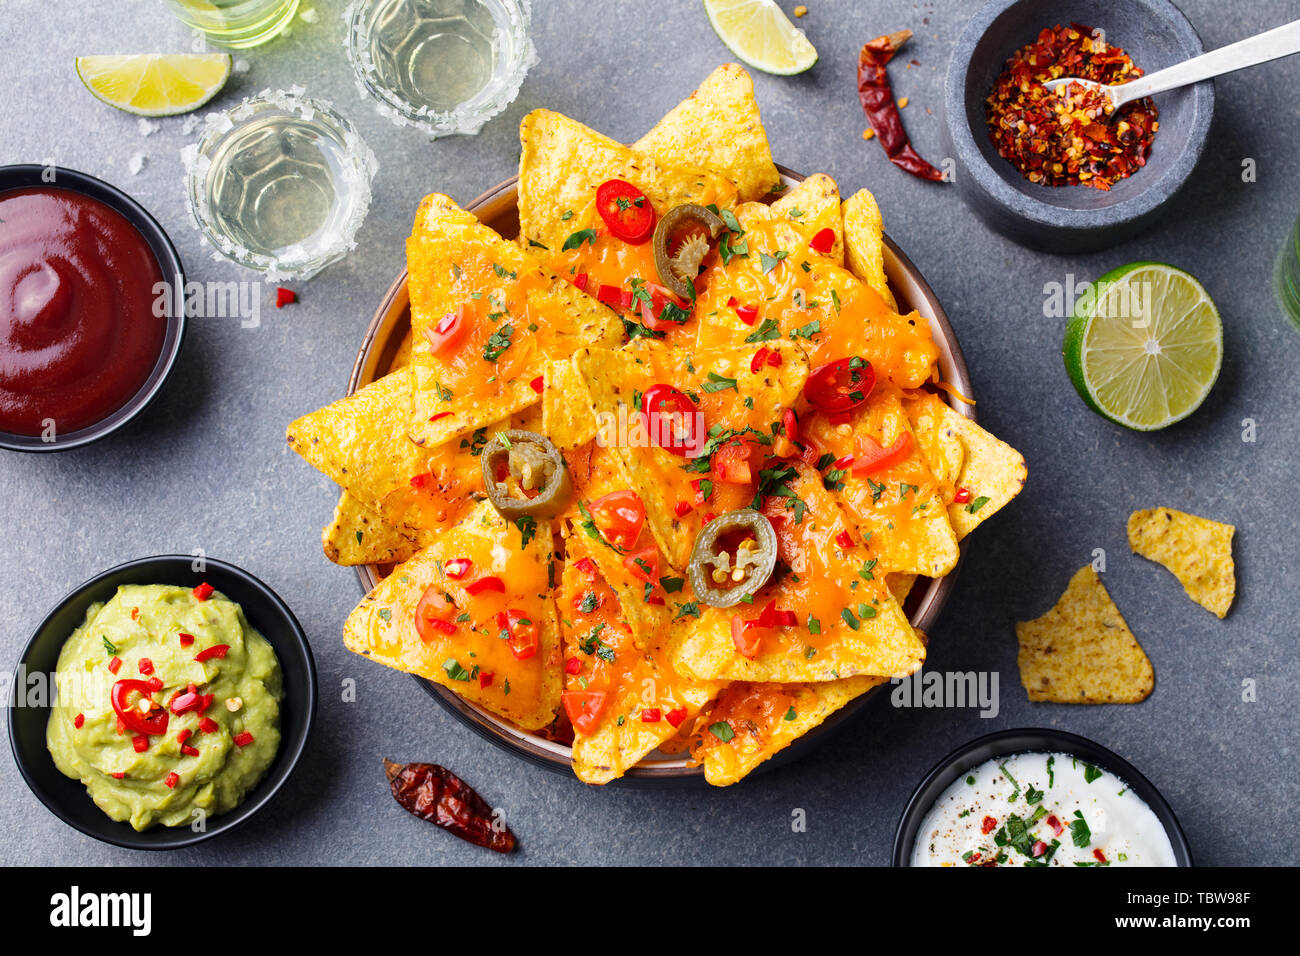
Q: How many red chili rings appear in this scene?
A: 4